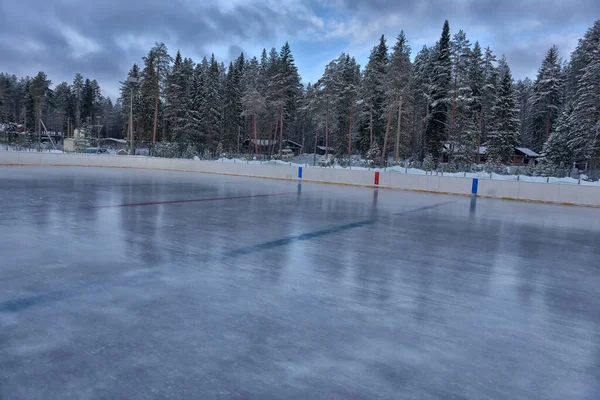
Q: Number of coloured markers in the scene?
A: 3